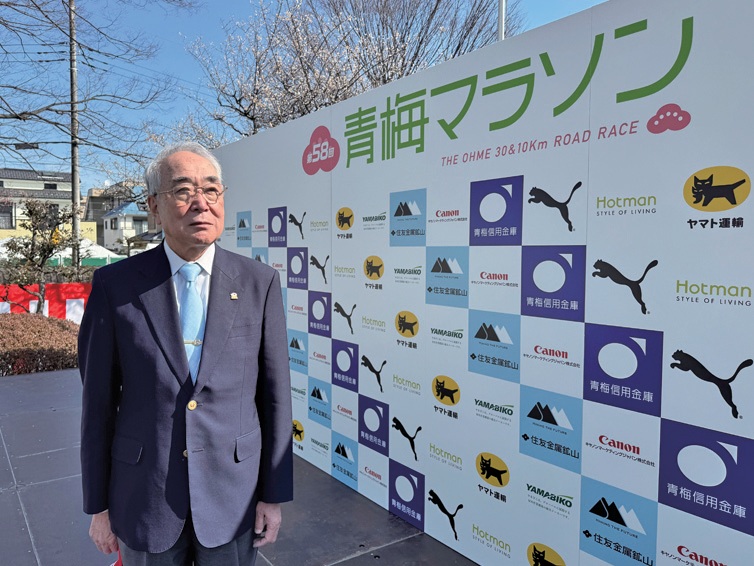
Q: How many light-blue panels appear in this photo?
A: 11